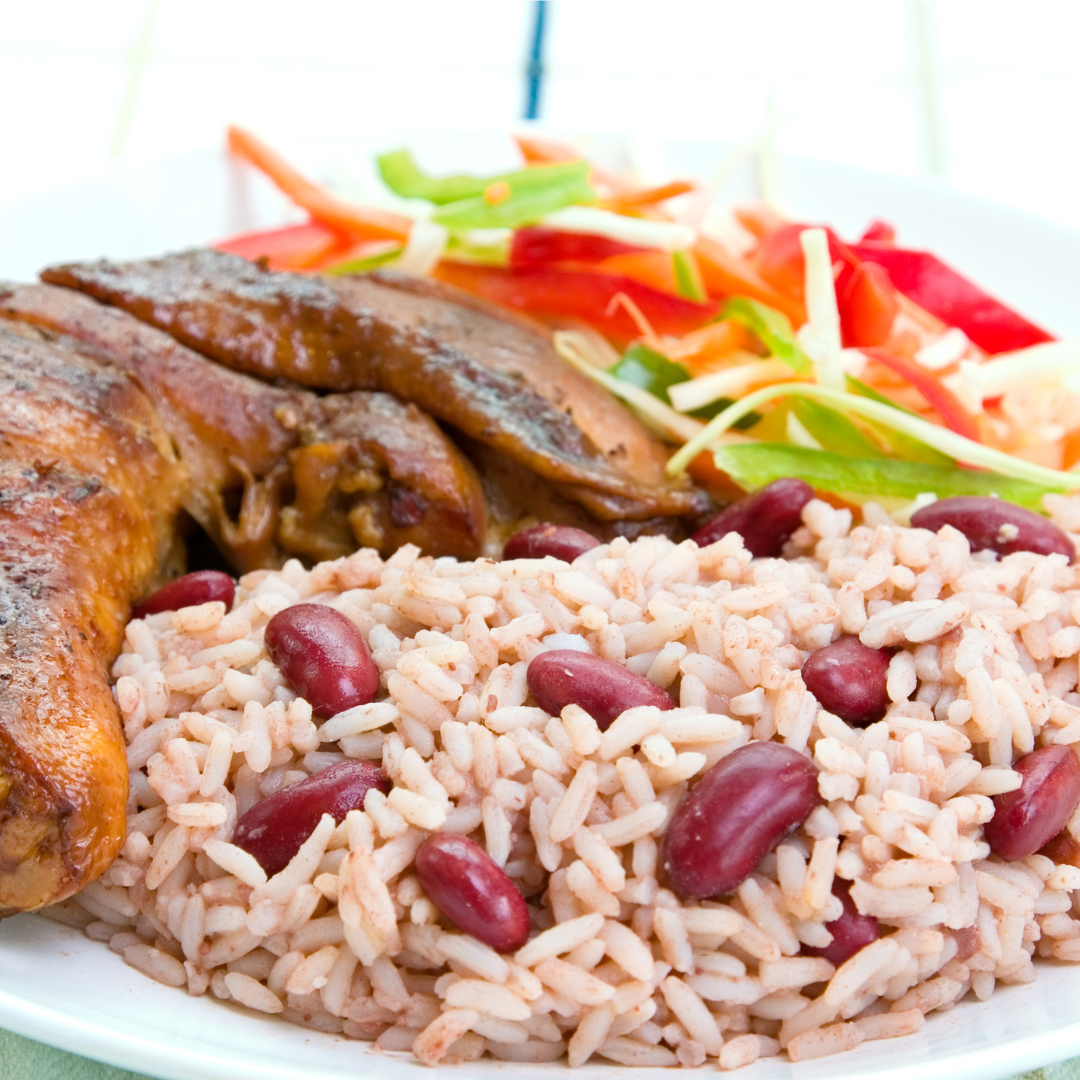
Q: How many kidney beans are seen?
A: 12